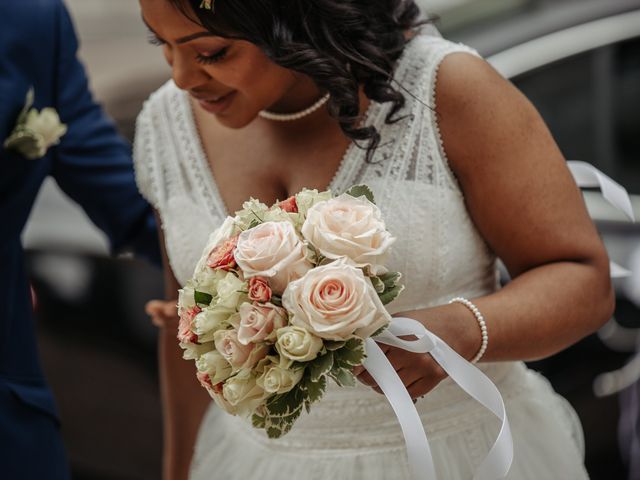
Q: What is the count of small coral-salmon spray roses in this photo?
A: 5